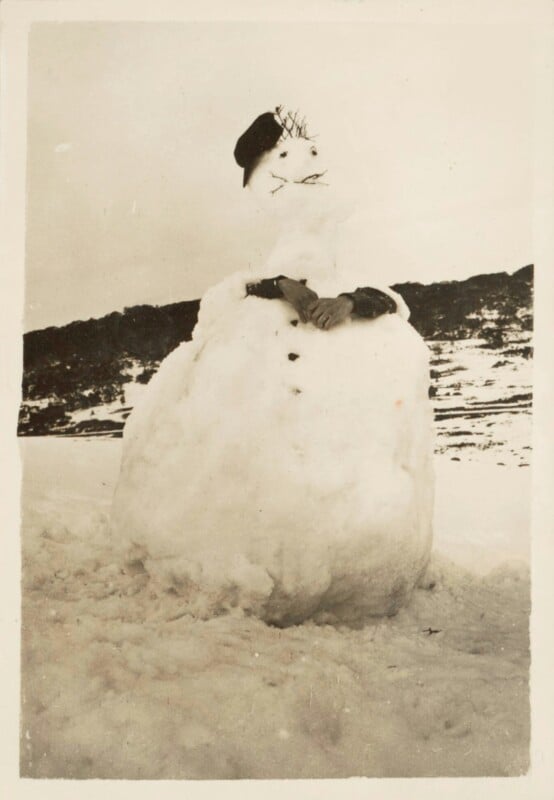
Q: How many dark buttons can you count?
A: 3